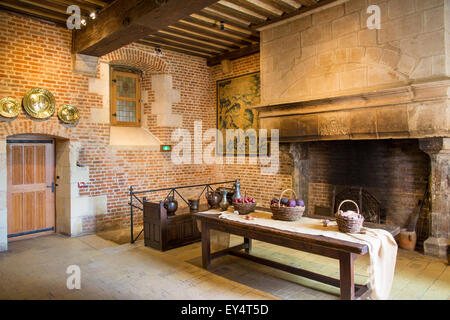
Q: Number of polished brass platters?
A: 3